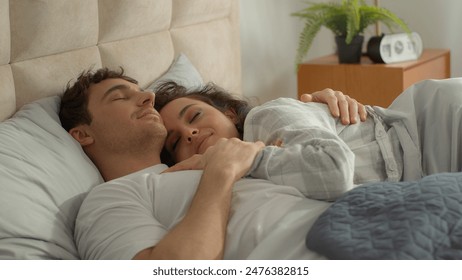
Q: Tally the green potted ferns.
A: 1